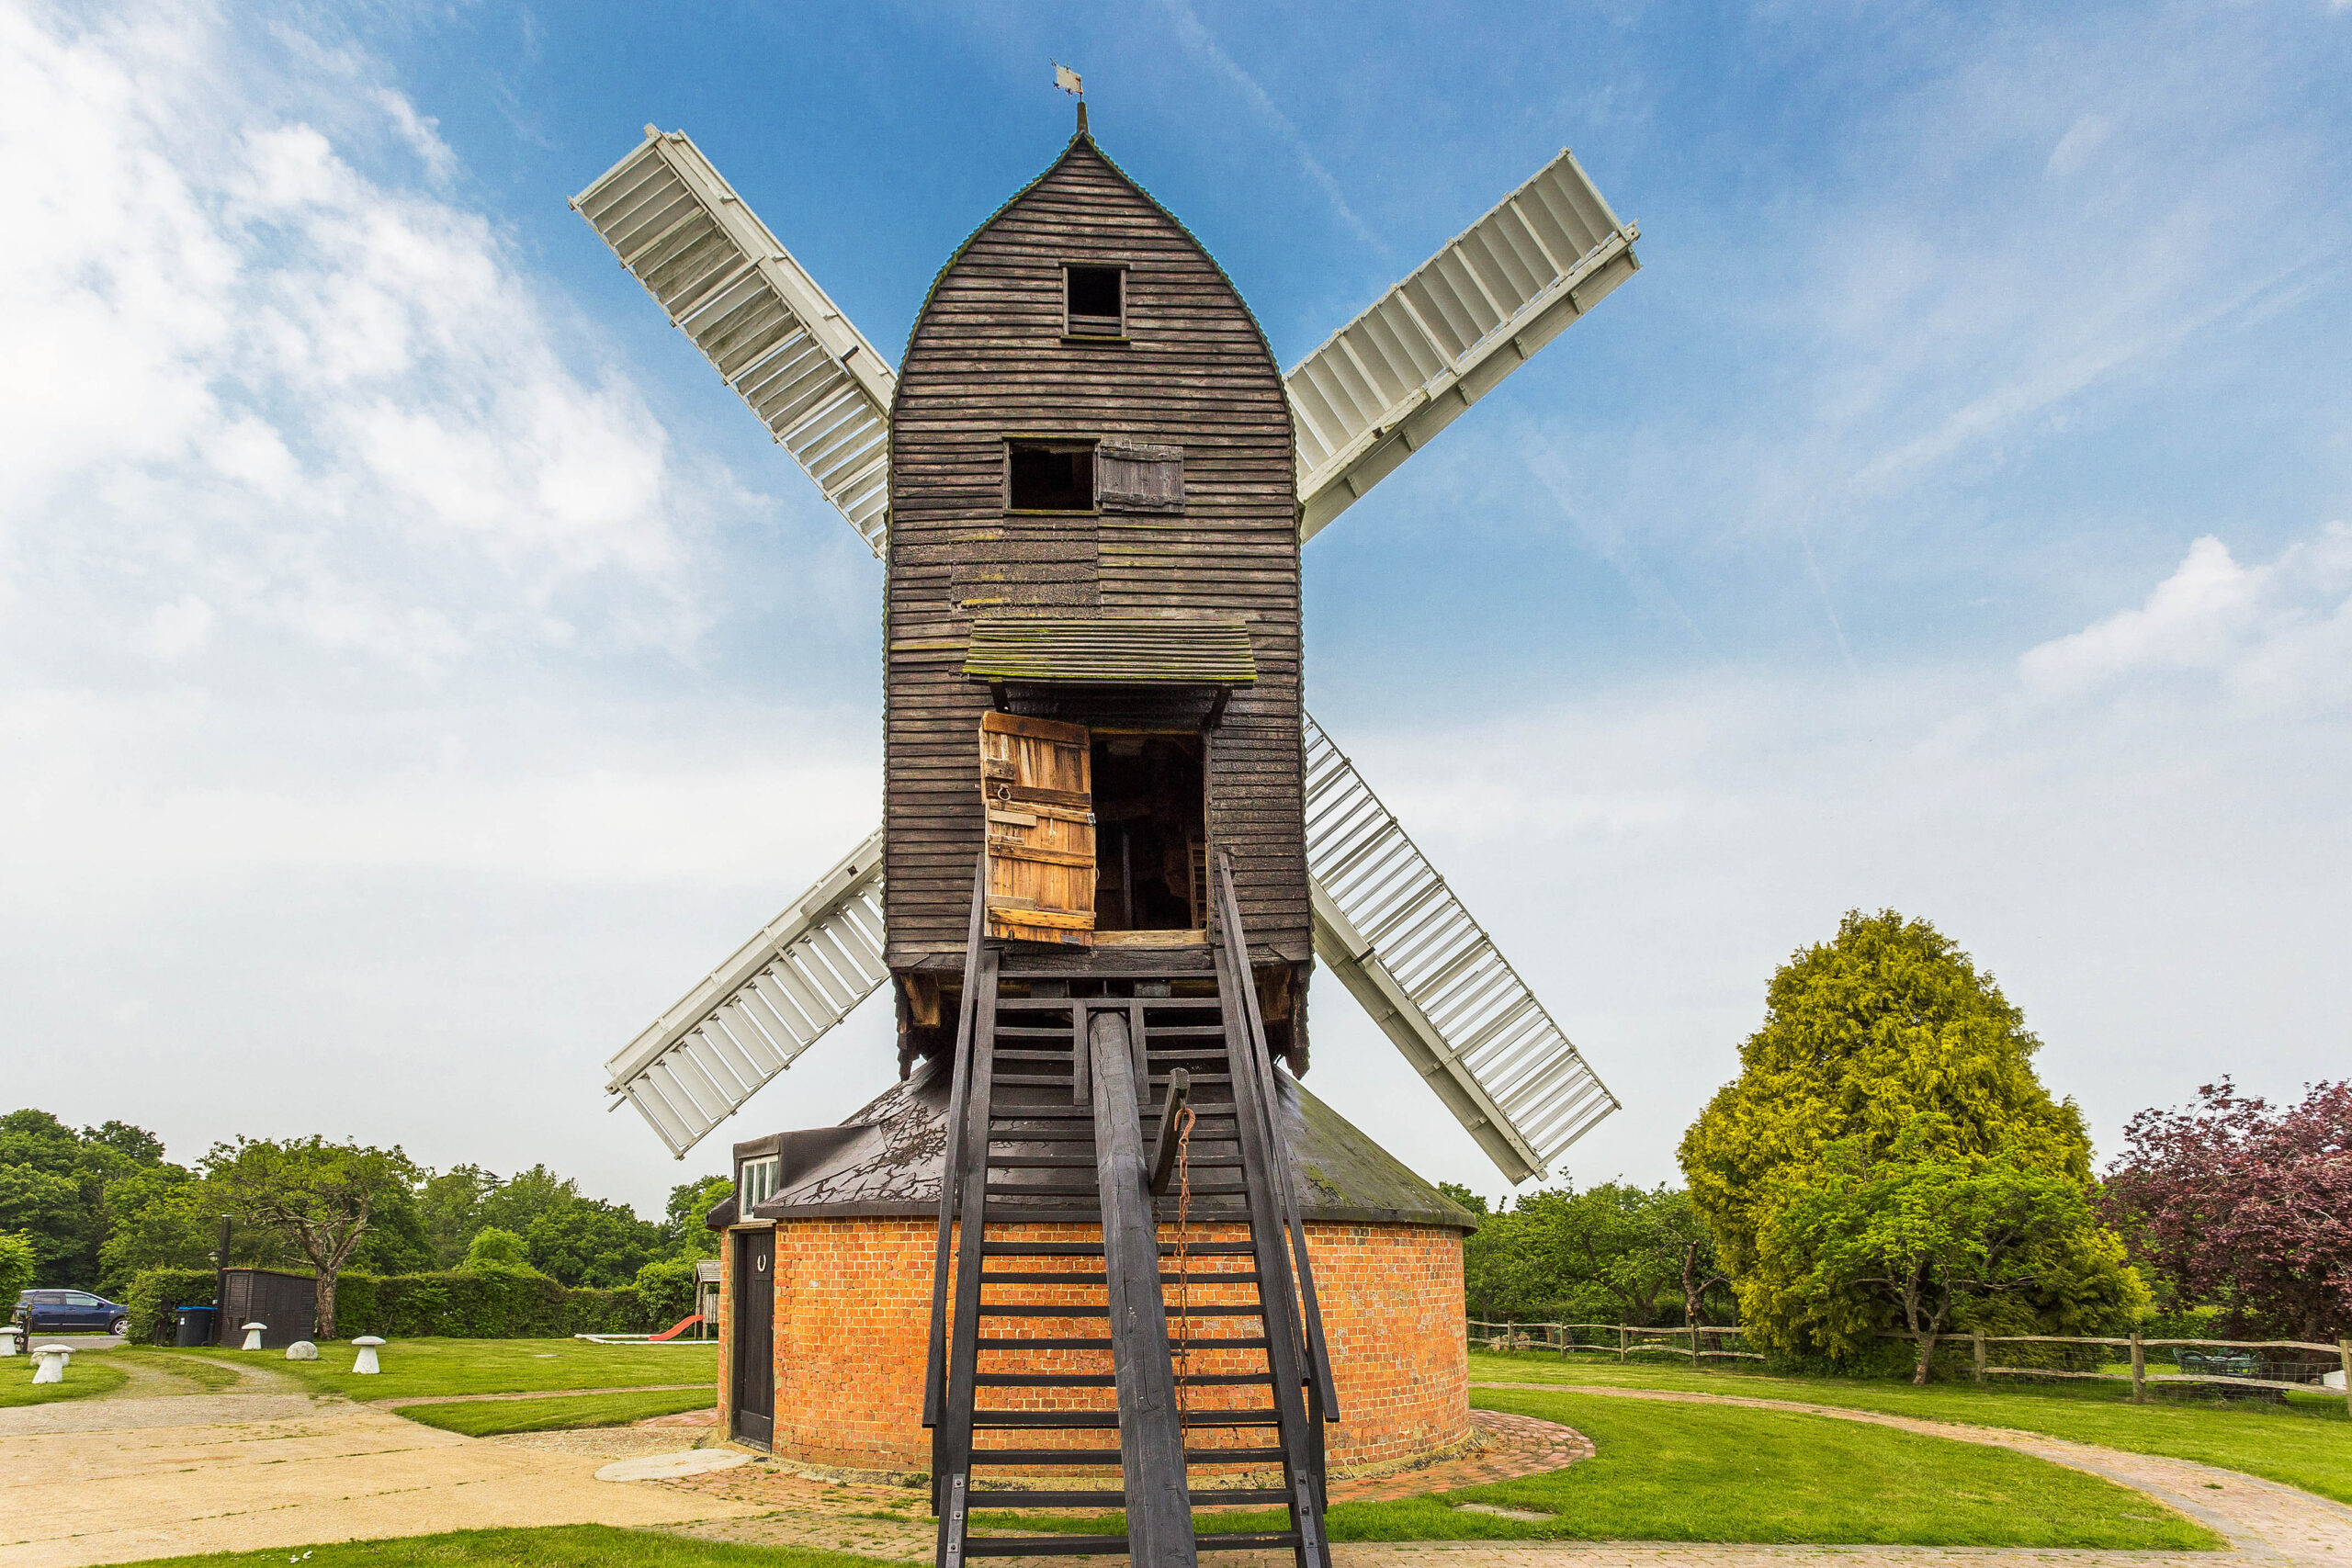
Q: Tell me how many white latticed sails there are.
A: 4